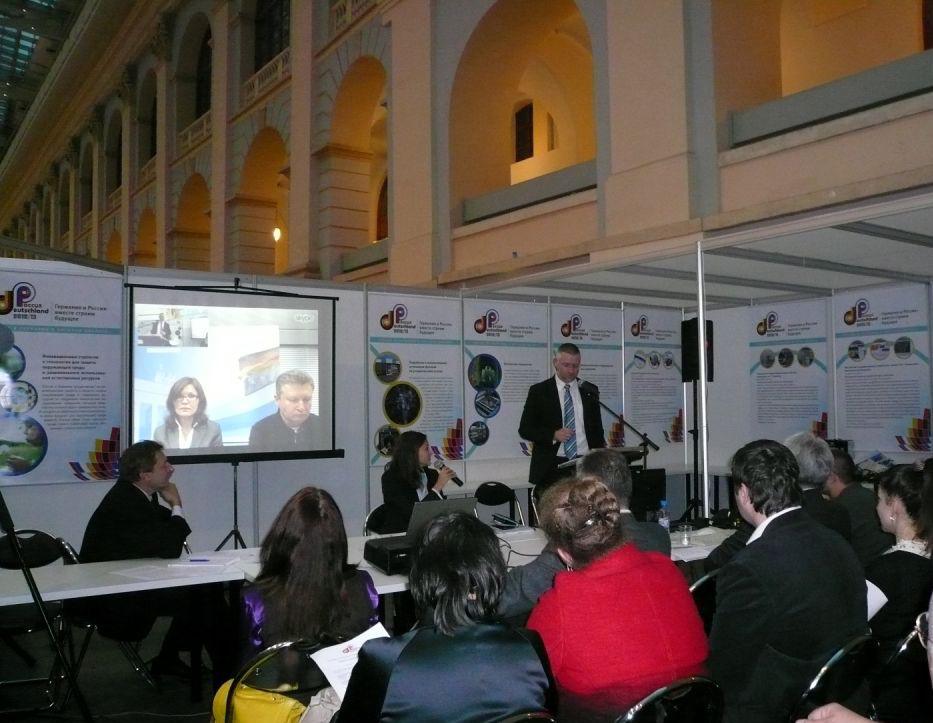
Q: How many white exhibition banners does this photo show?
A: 7